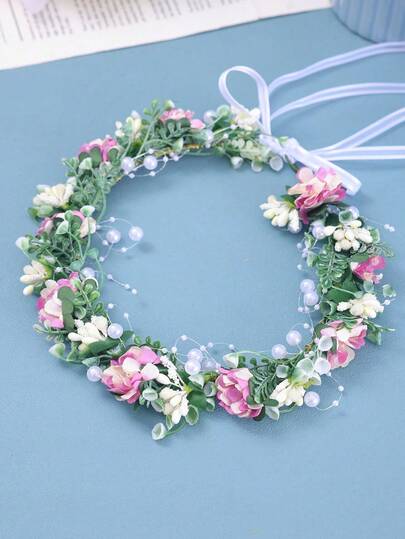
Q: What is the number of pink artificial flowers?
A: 9